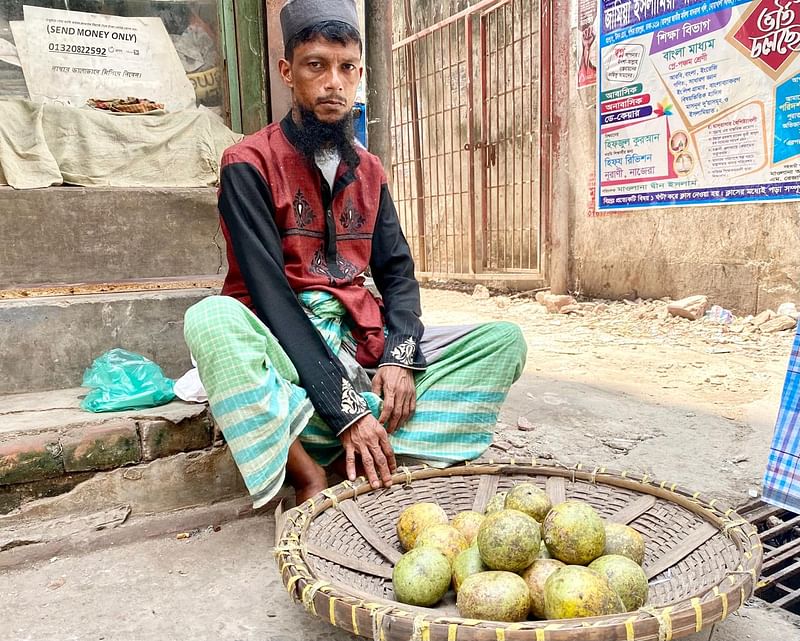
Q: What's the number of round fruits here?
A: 15